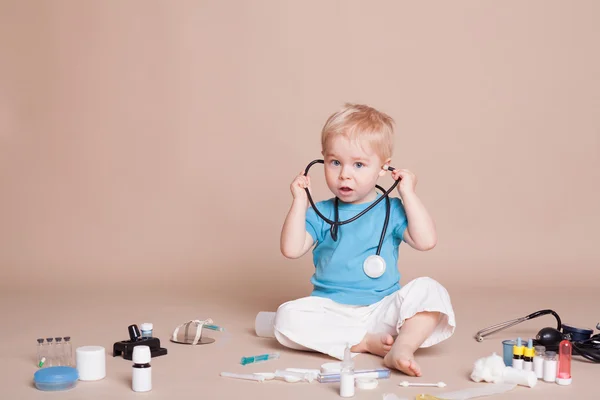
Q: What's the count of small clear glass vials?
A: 4